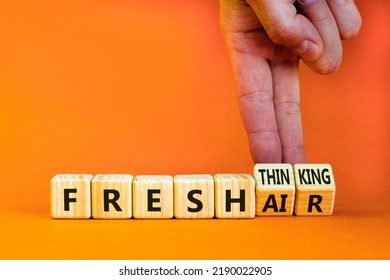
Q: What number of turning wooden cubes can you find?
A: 2